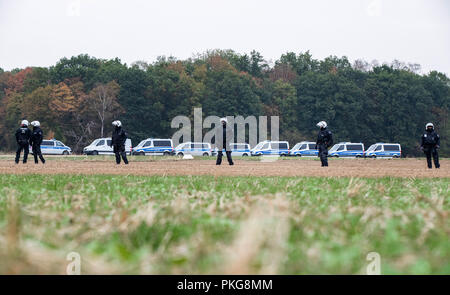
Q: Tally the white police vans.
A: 9